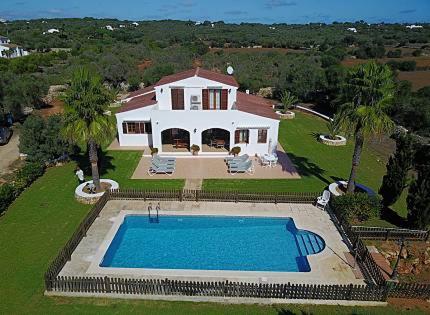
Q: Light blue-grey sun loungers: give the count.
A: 8